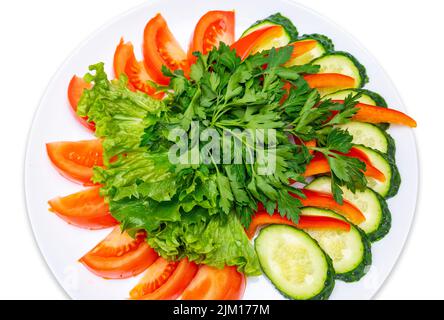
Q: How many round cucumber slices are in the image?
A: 9